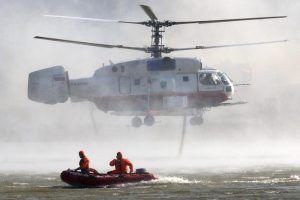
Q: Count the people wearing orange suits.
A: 2